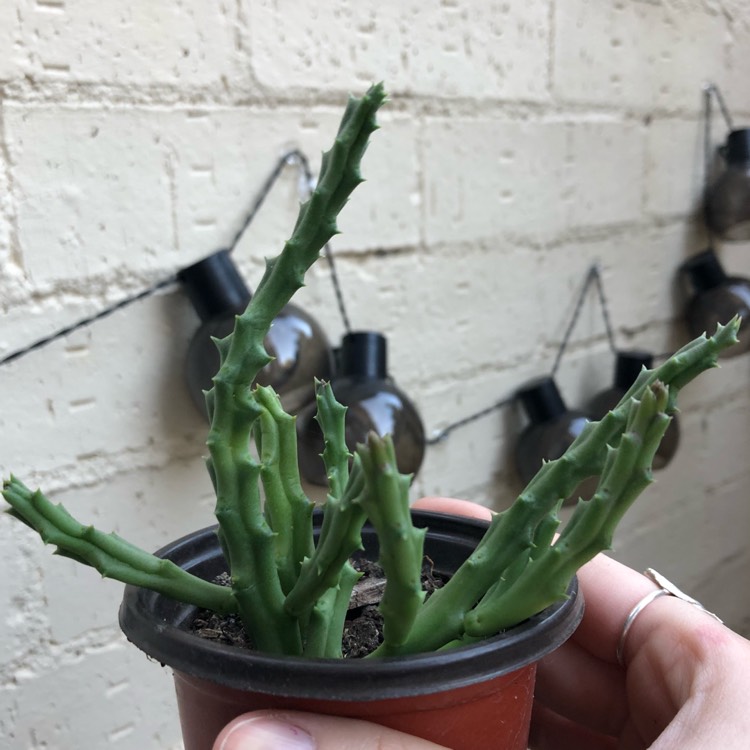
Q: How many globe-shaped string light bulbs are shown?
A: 6